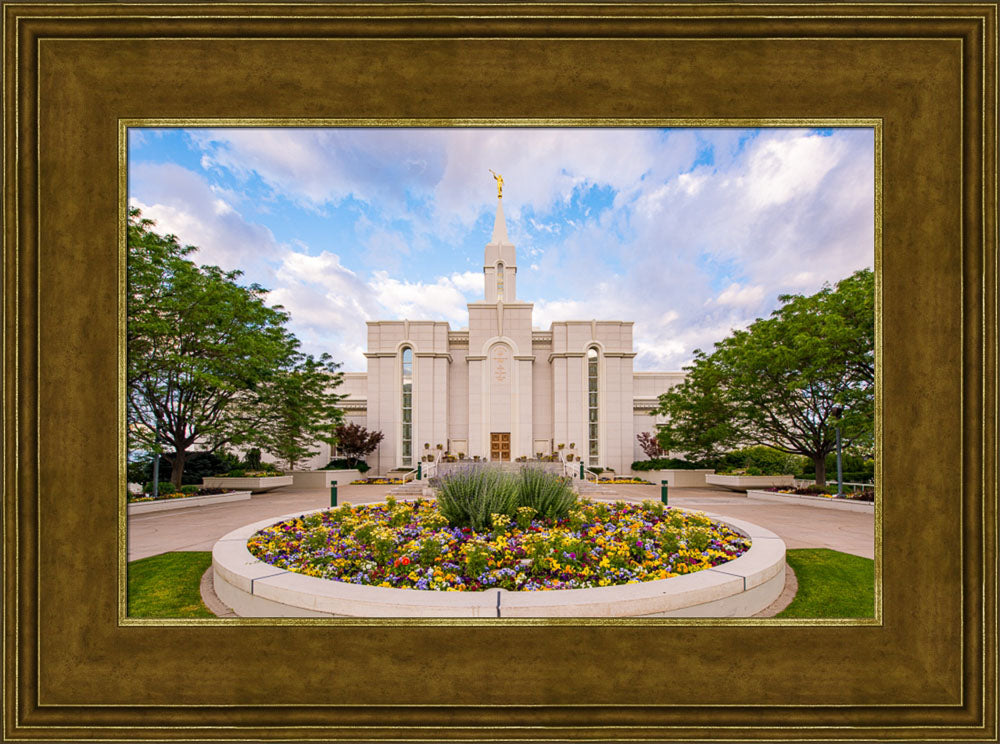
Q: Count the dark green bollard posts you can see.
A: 4